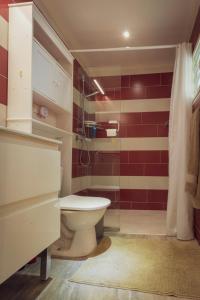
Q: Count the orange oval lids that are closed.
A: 0